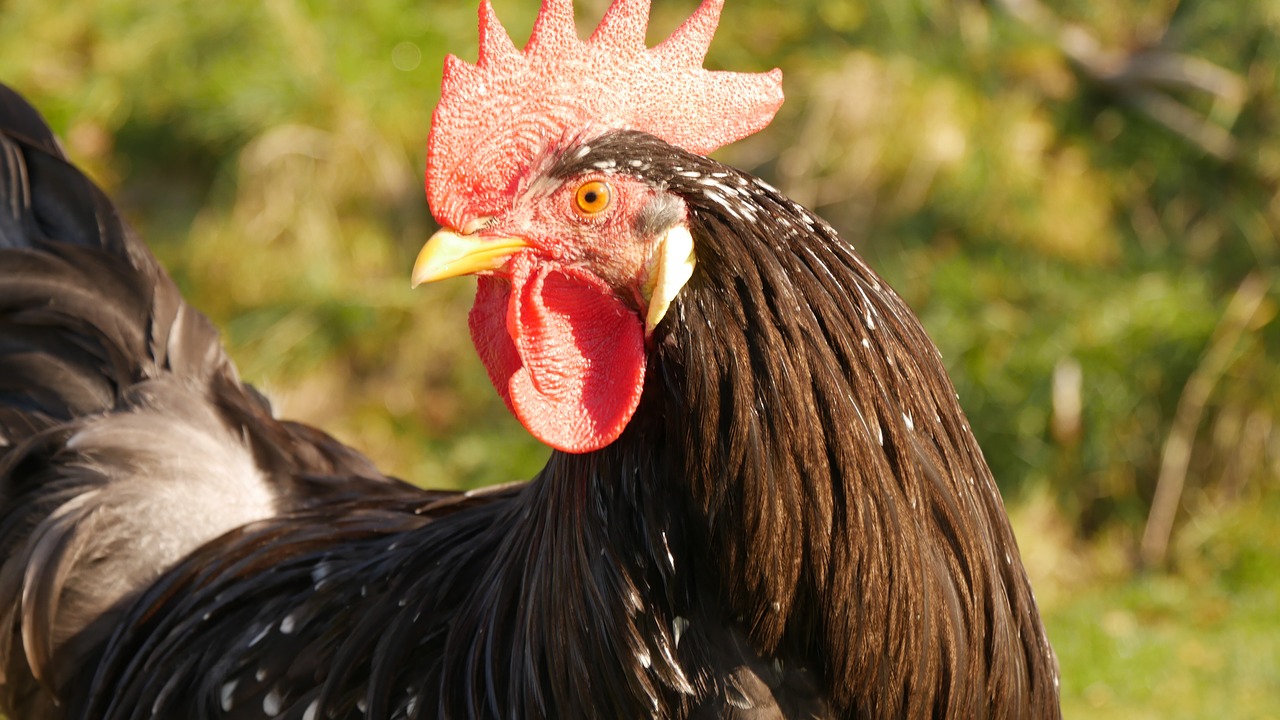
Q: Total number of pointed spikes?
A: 6